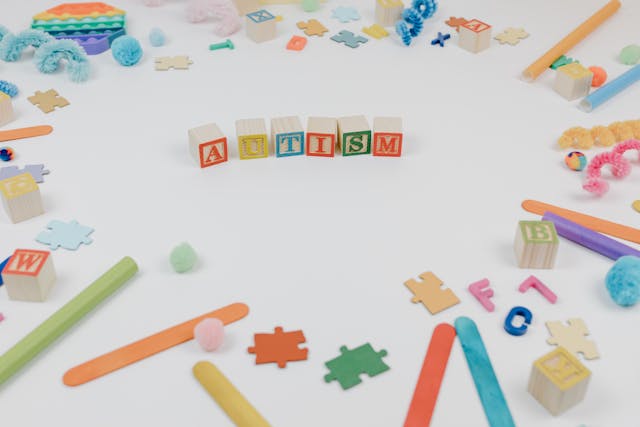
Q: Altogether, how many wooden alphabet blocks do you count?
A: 15